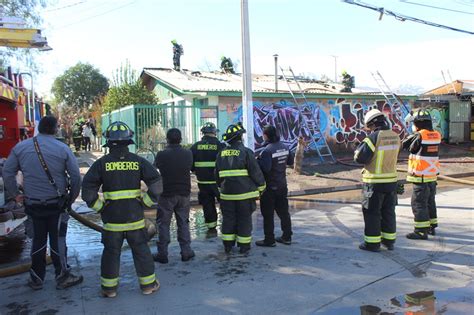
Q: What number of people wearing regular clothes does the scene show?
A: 3